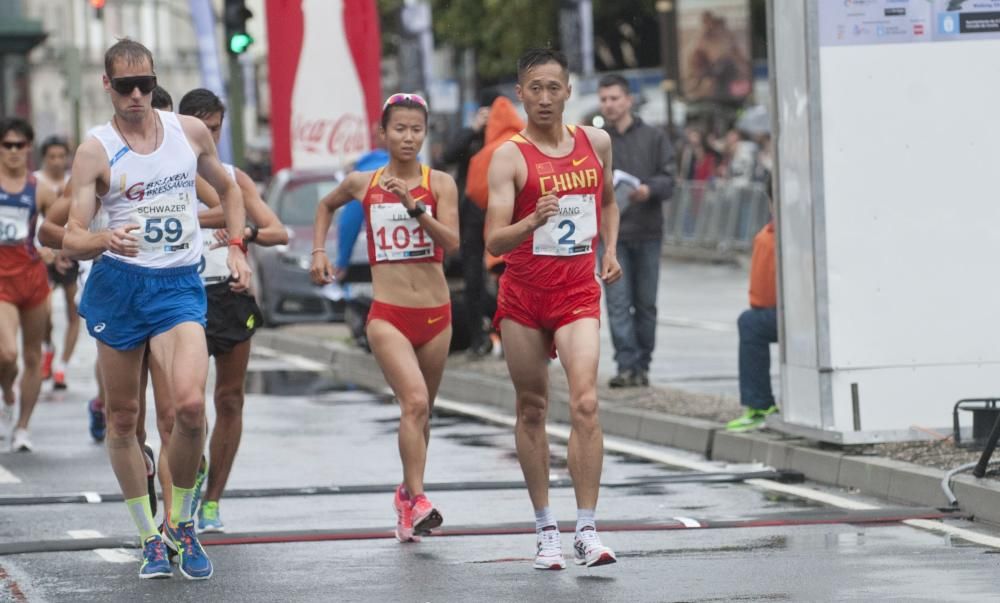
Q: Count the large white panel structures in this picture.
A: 1